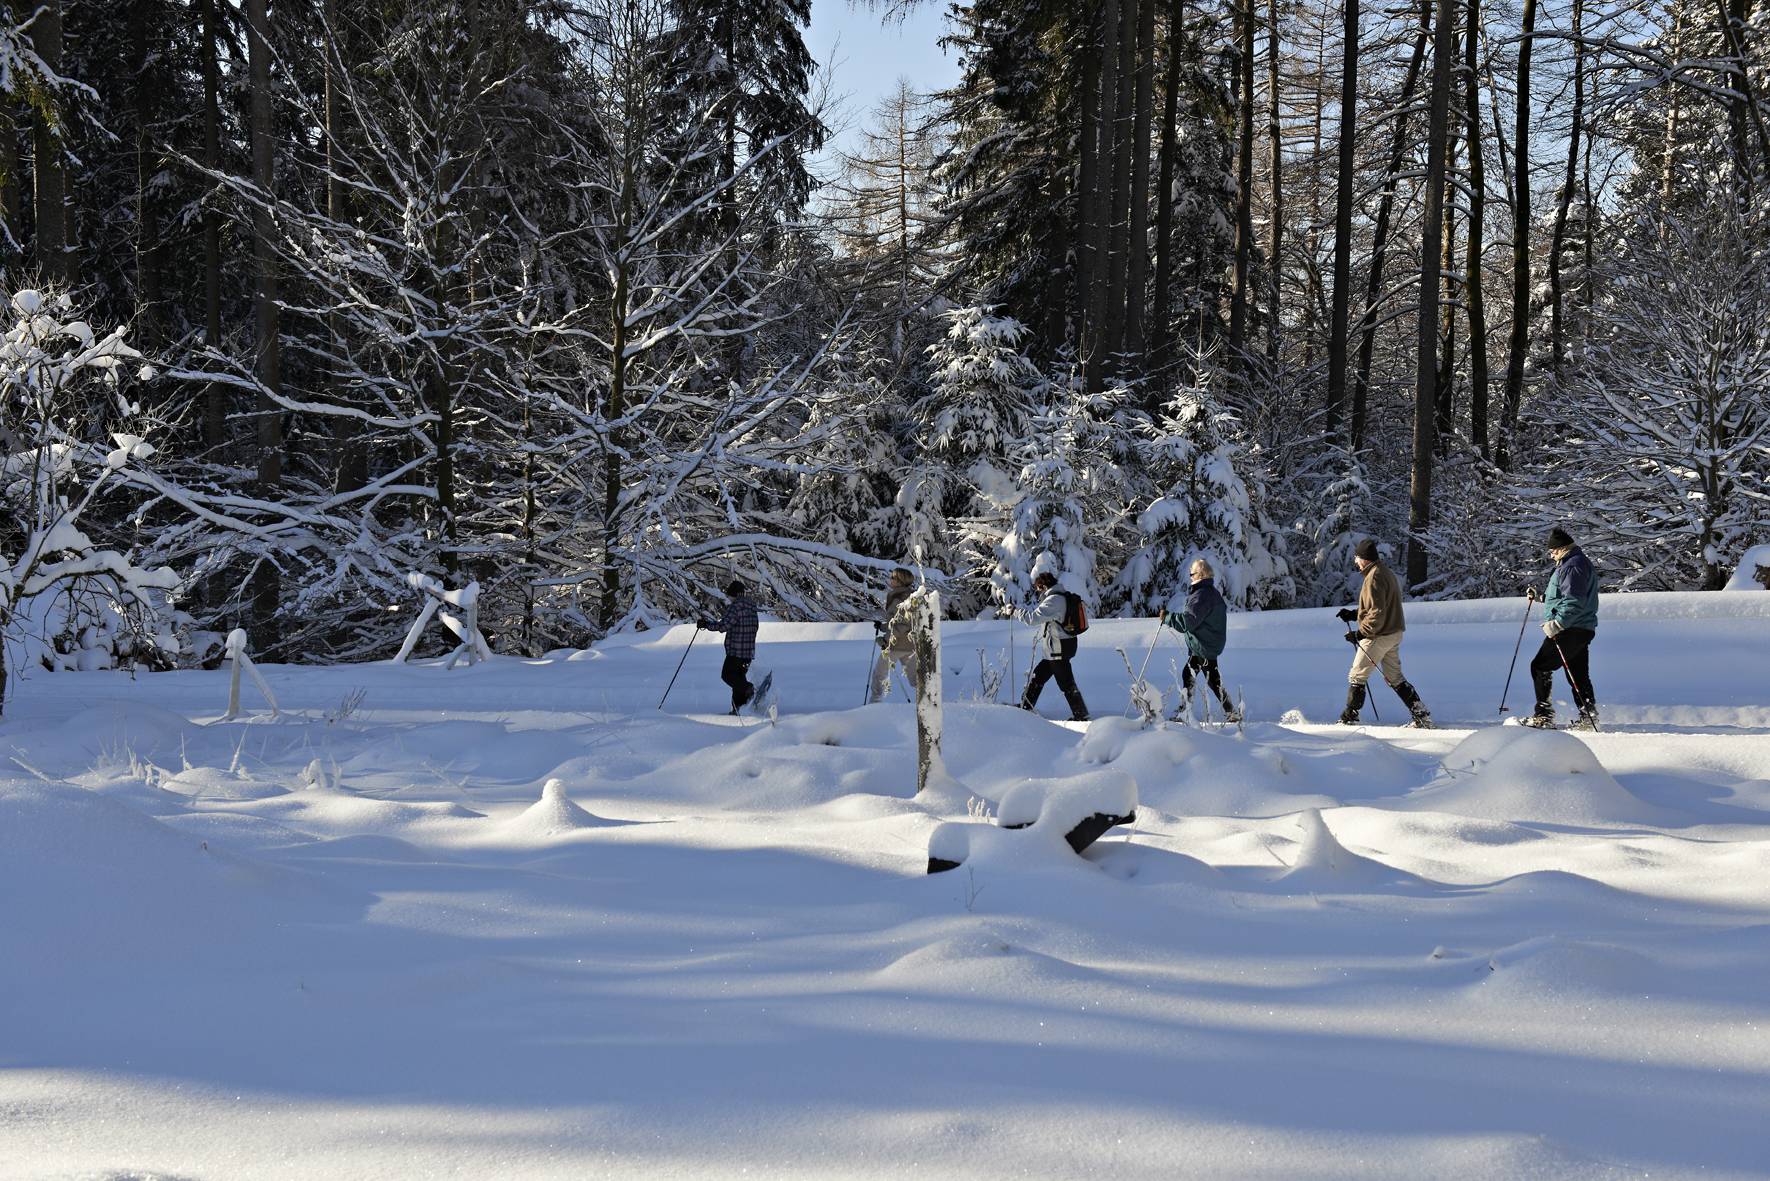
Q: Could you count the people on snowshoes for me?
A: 6